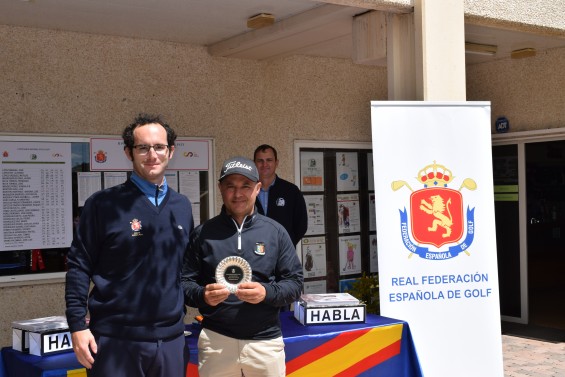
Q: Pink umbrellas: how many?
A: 0